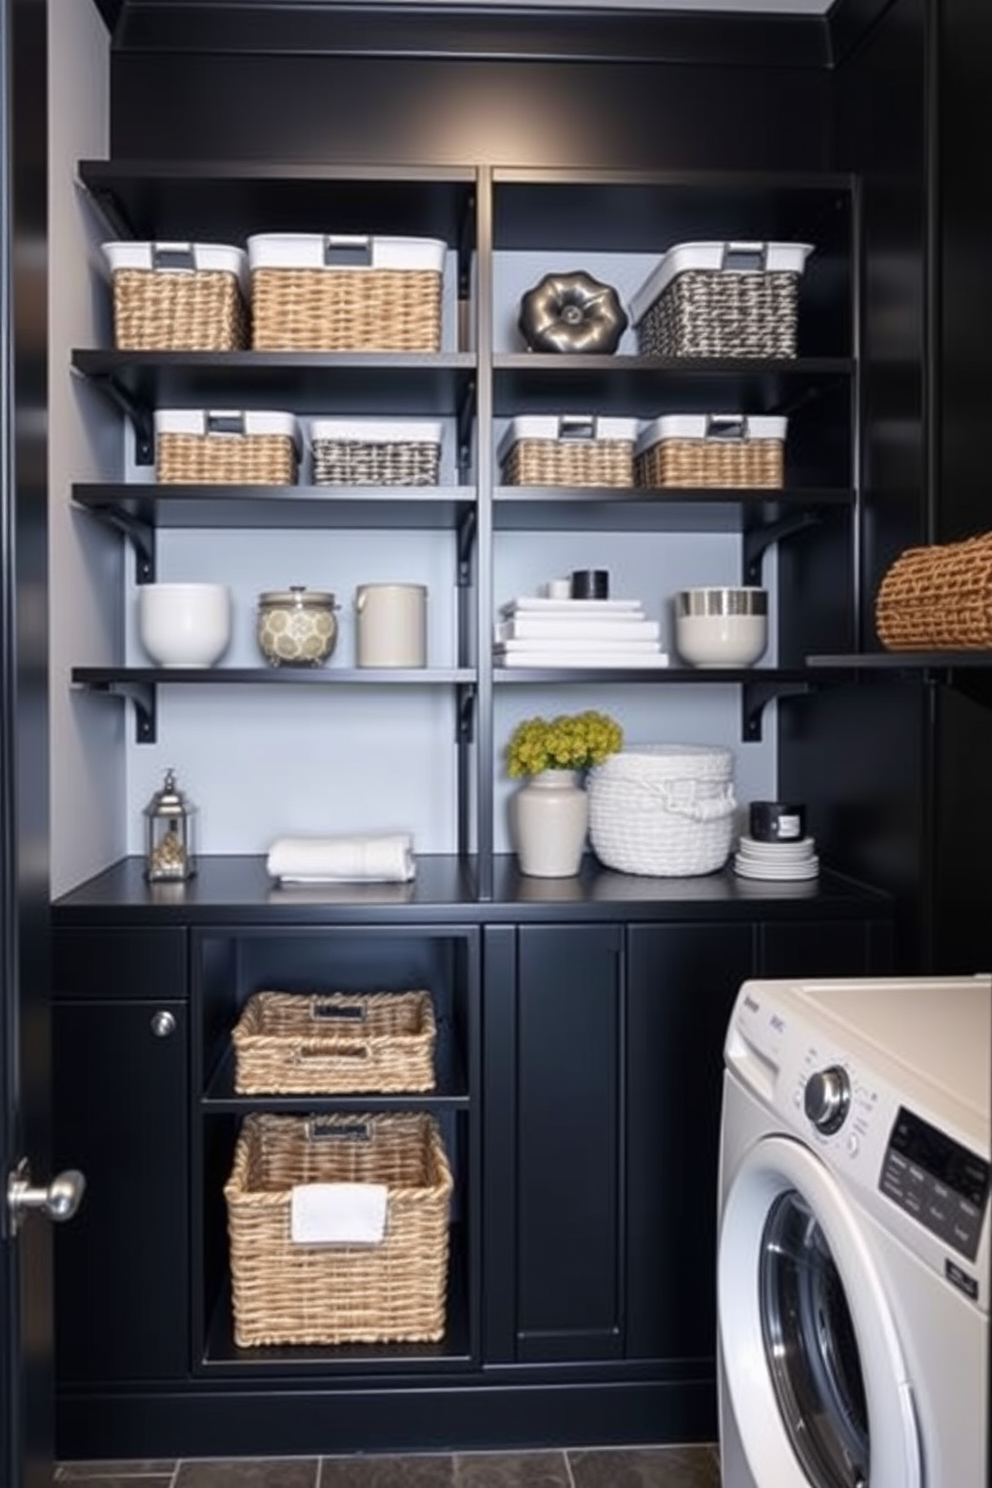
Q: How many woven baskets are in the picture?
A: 11